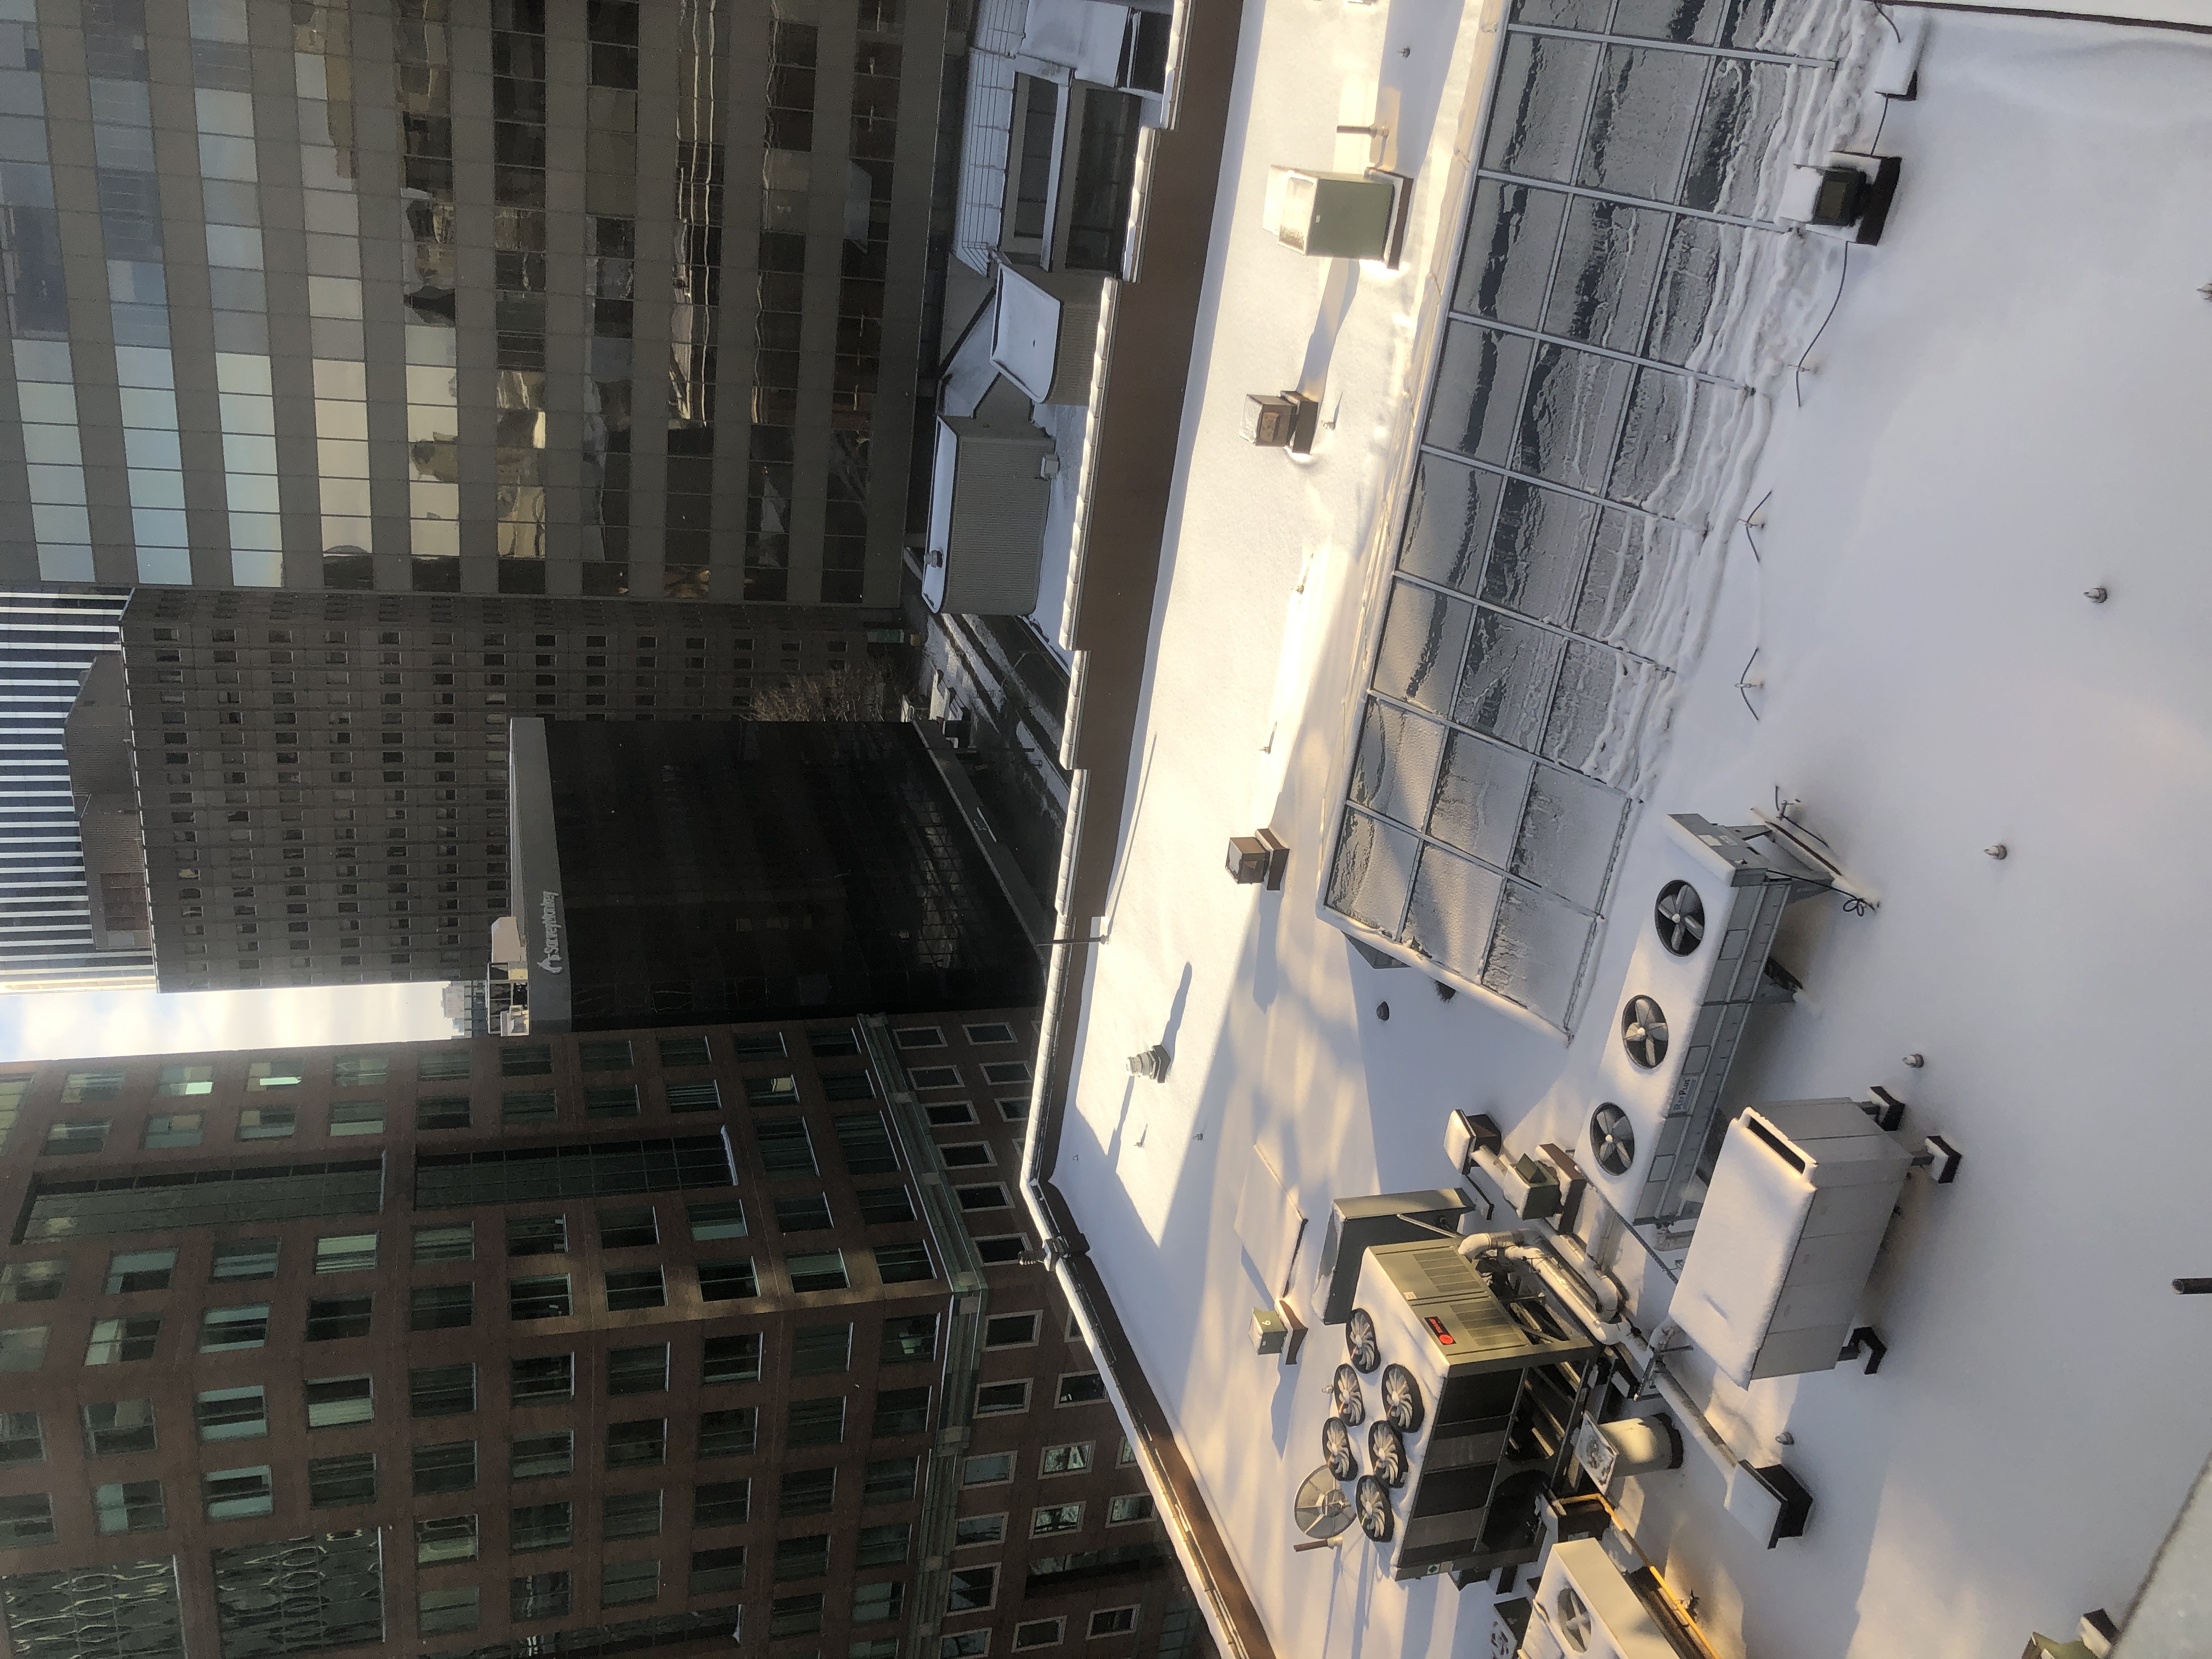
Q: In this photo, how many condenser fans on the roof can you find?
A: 10